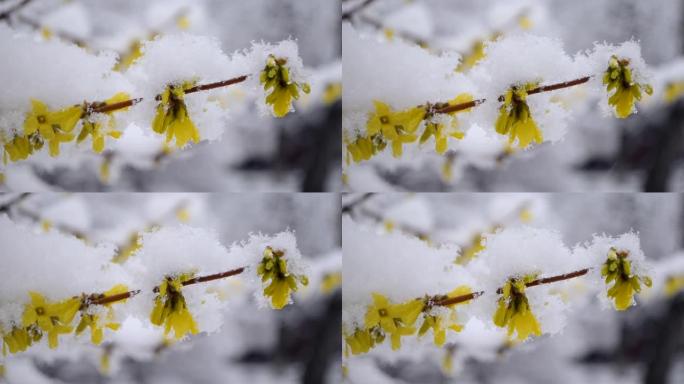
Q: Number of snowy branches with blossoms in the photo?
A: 4